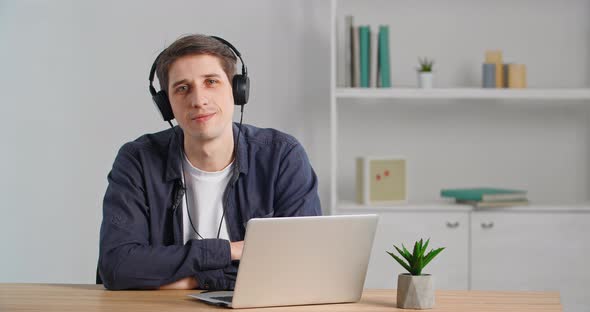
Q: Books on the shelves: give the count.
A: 7